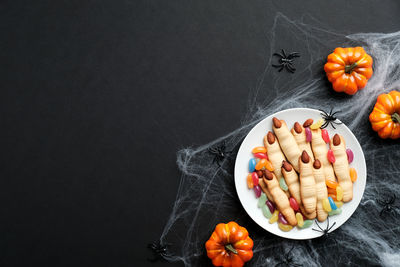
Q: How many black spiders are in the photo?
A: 7